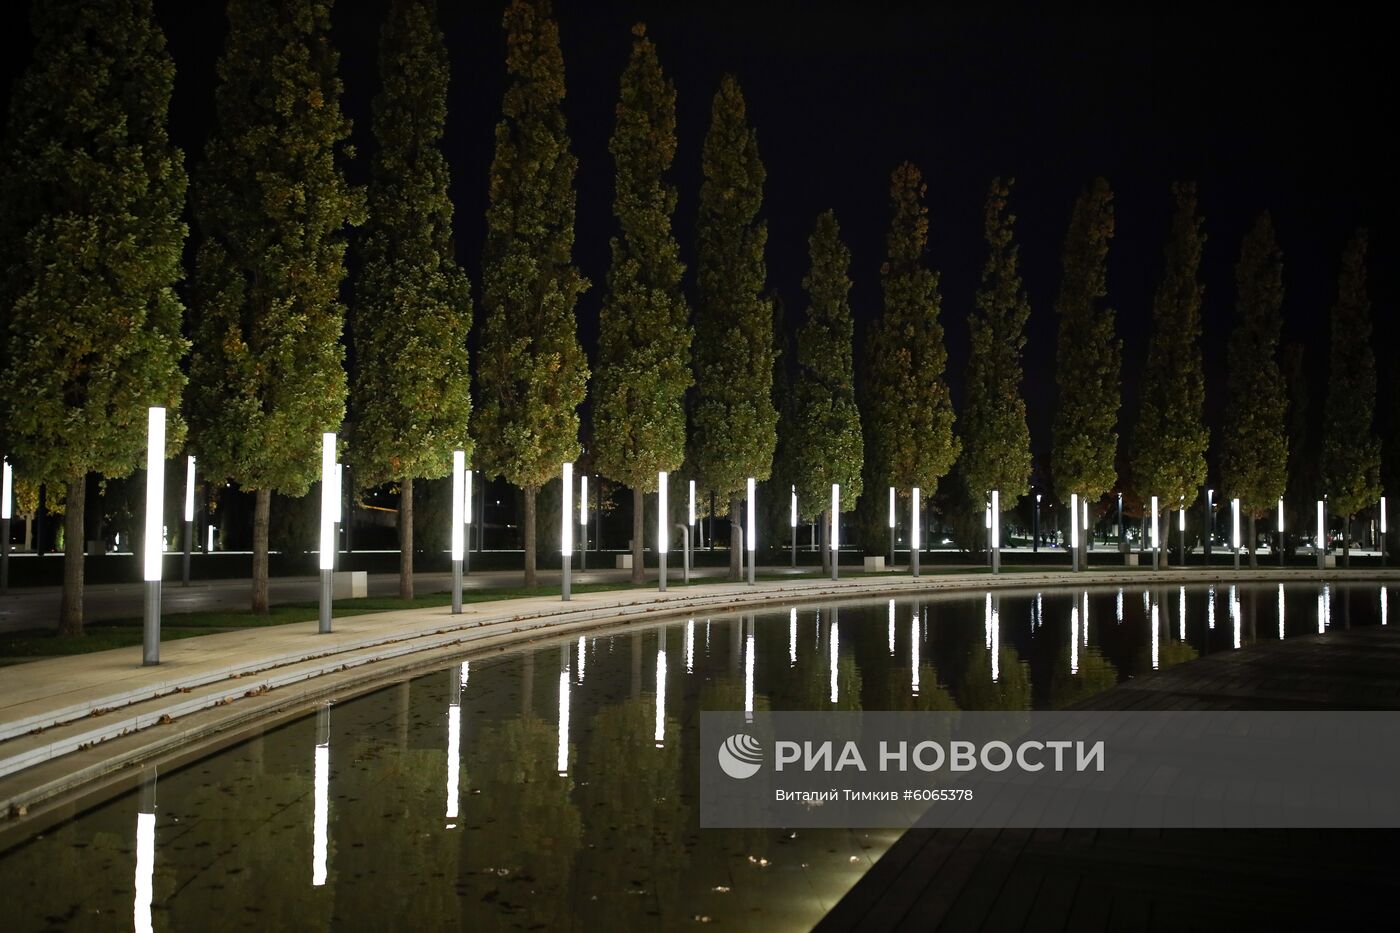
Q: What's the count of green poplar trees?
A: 13